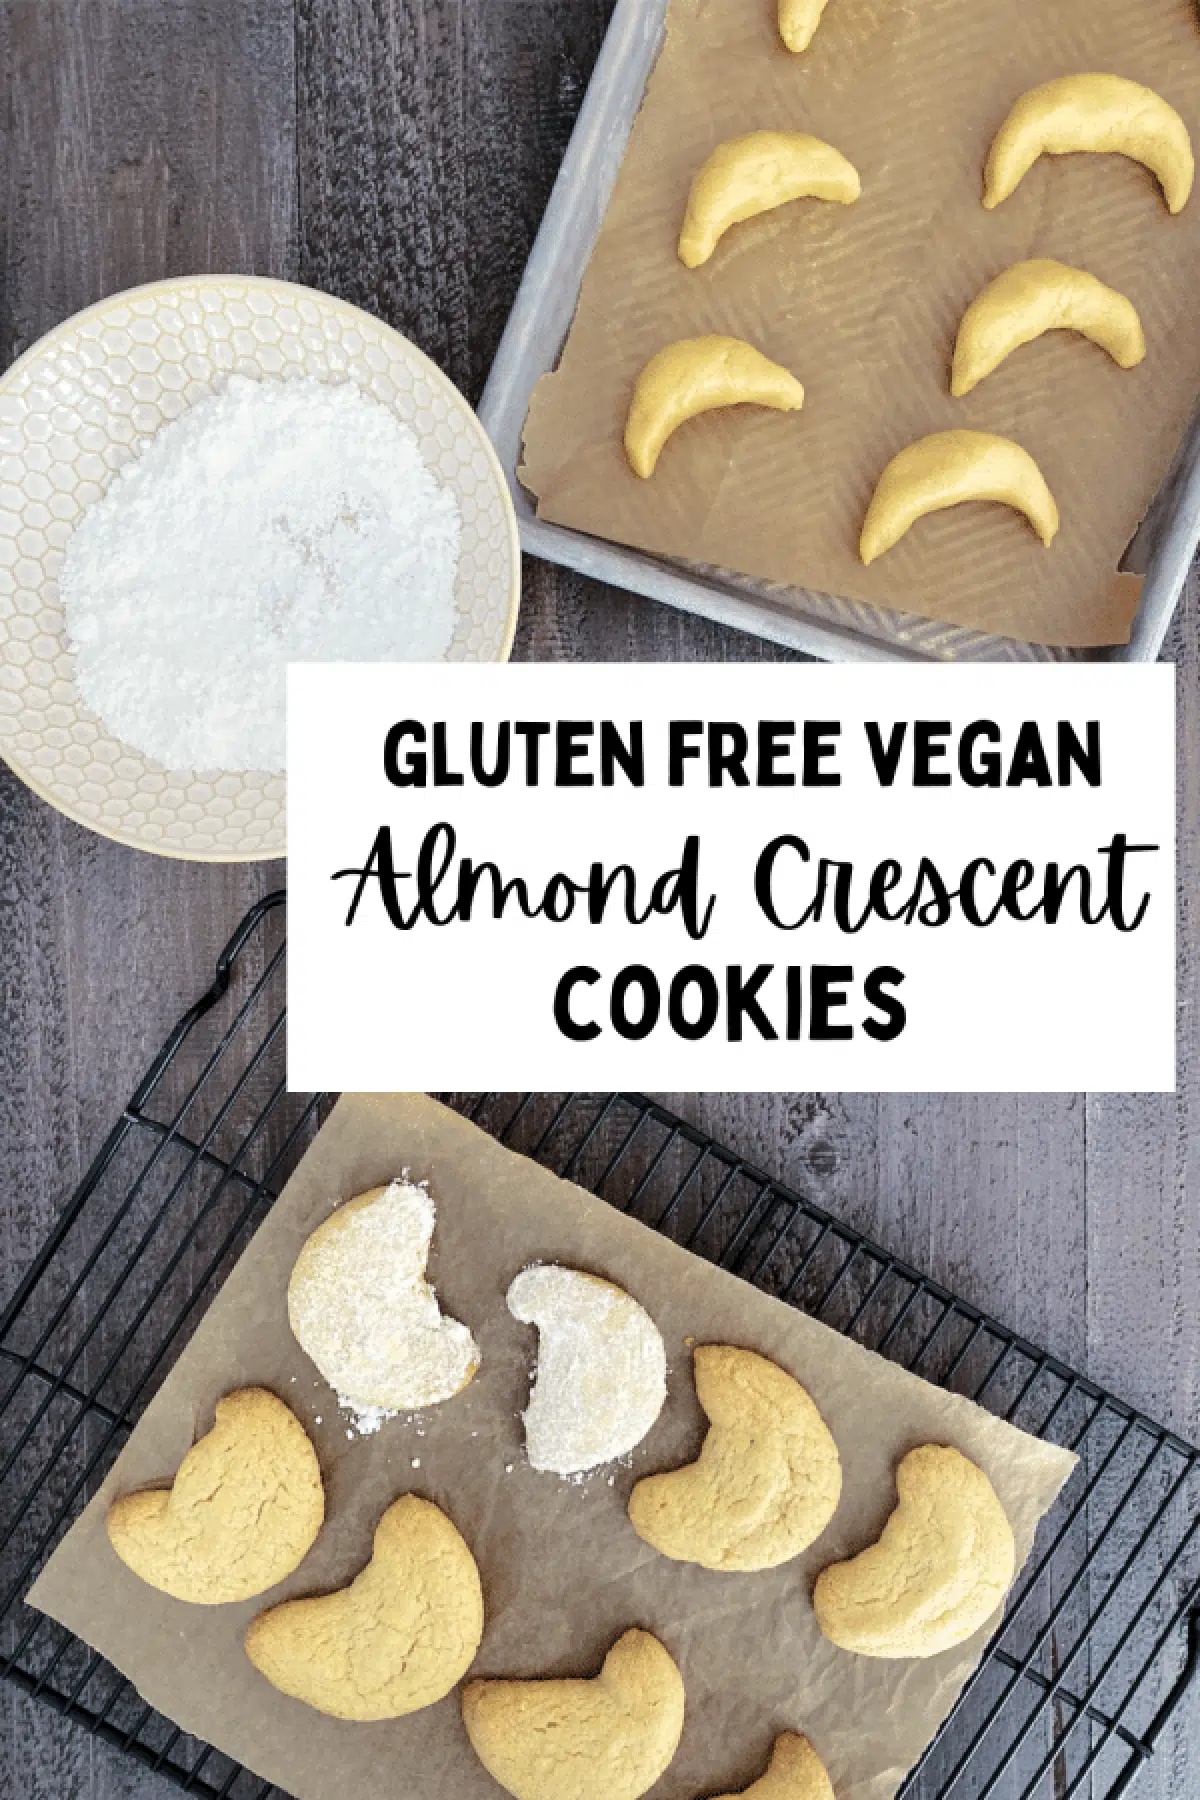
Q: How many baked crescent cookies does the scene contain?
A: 8